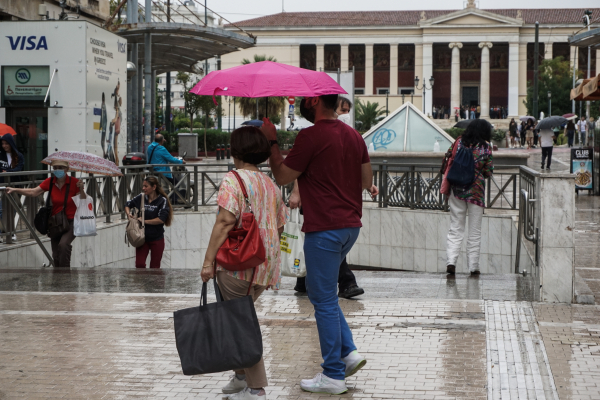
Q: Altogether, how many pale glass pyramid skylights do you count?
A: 1